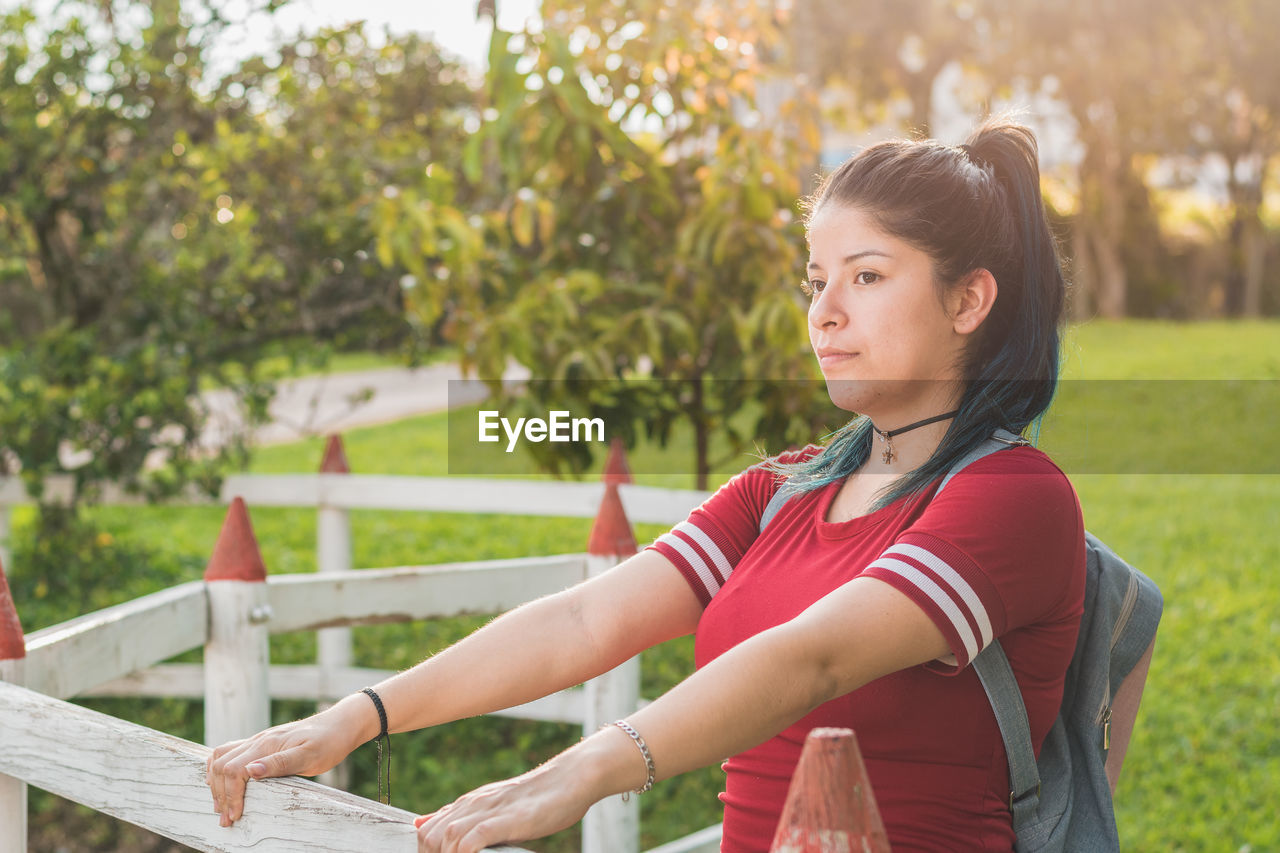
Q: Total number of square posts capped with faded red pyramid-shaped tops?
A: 6